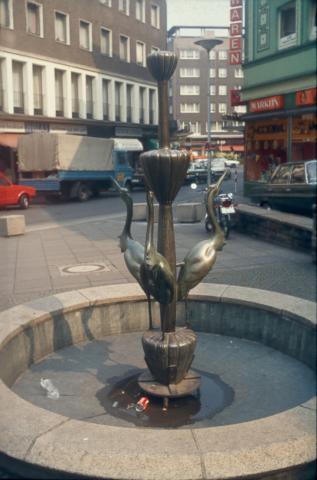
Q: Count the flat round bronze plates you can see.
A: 1